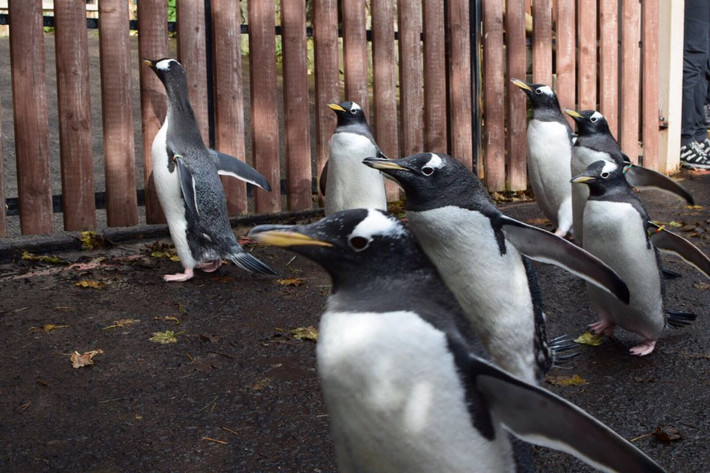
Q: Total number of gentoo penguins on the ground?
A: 7